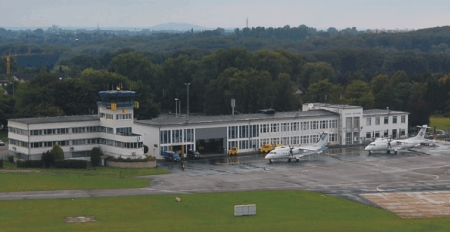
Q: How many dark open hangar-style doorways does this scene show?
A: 1